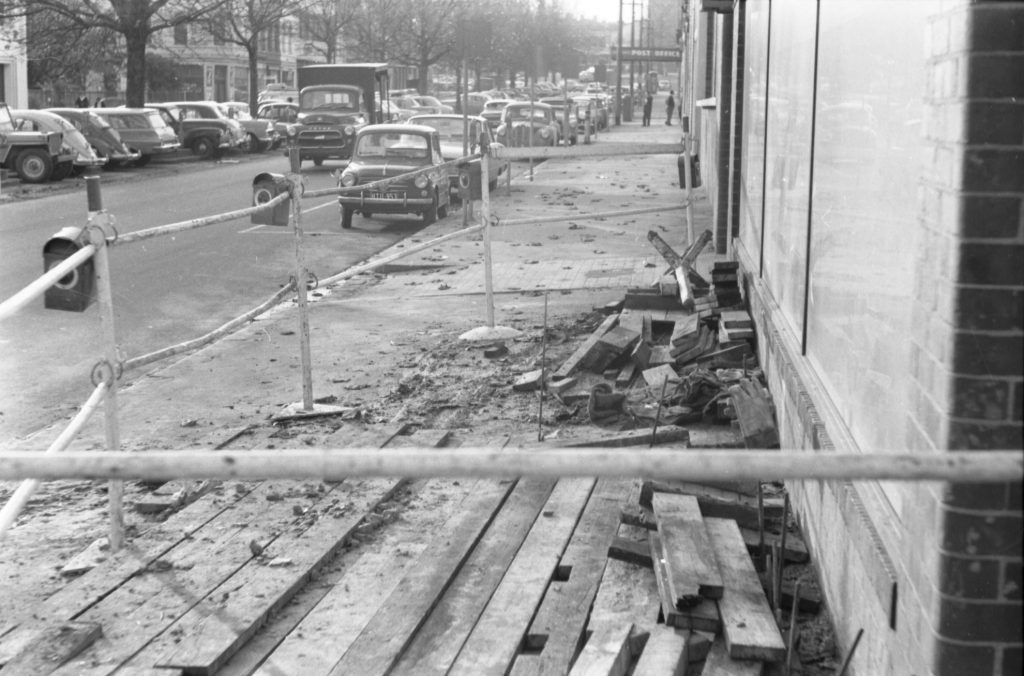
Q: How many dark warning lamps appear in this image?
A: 4